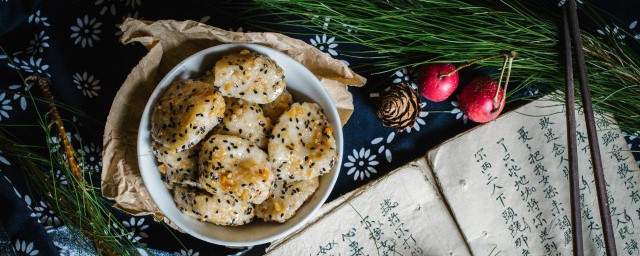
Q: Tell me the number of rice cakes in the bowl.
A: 9